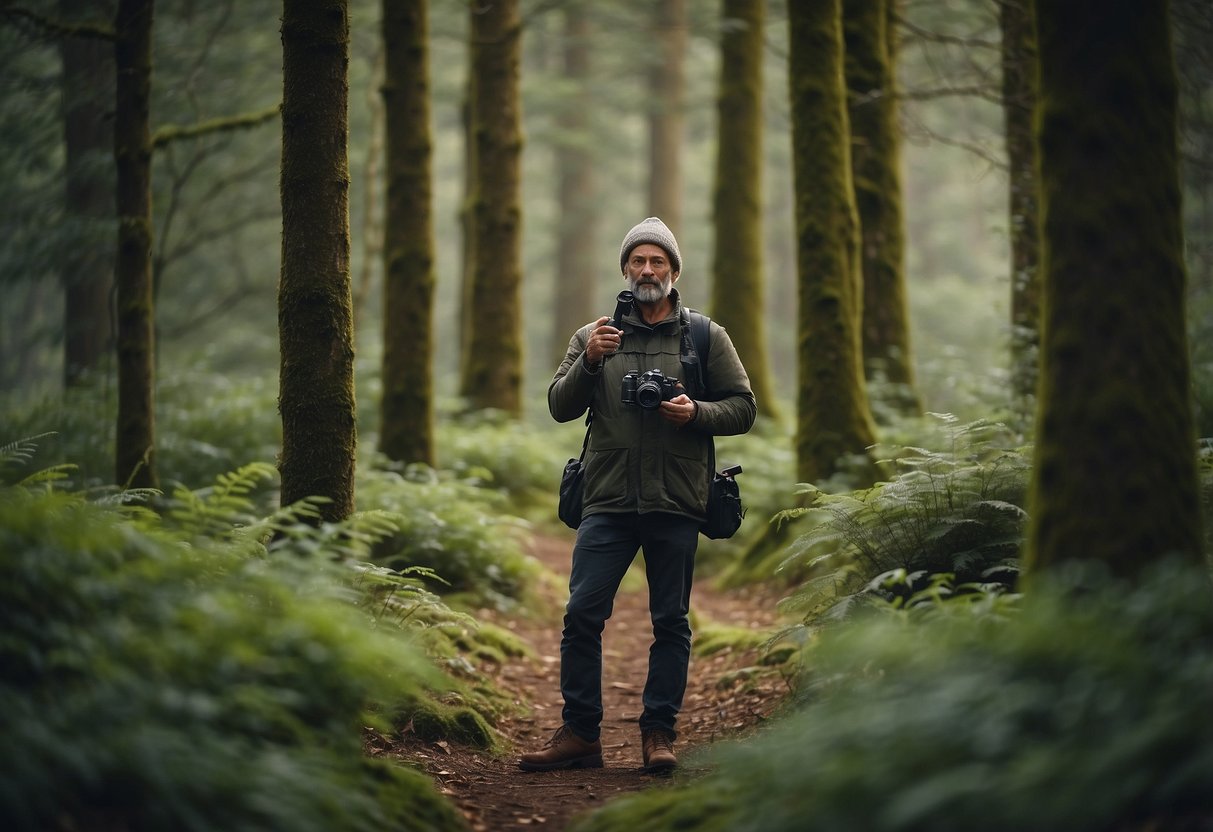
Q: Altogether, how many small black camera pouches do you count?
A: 2